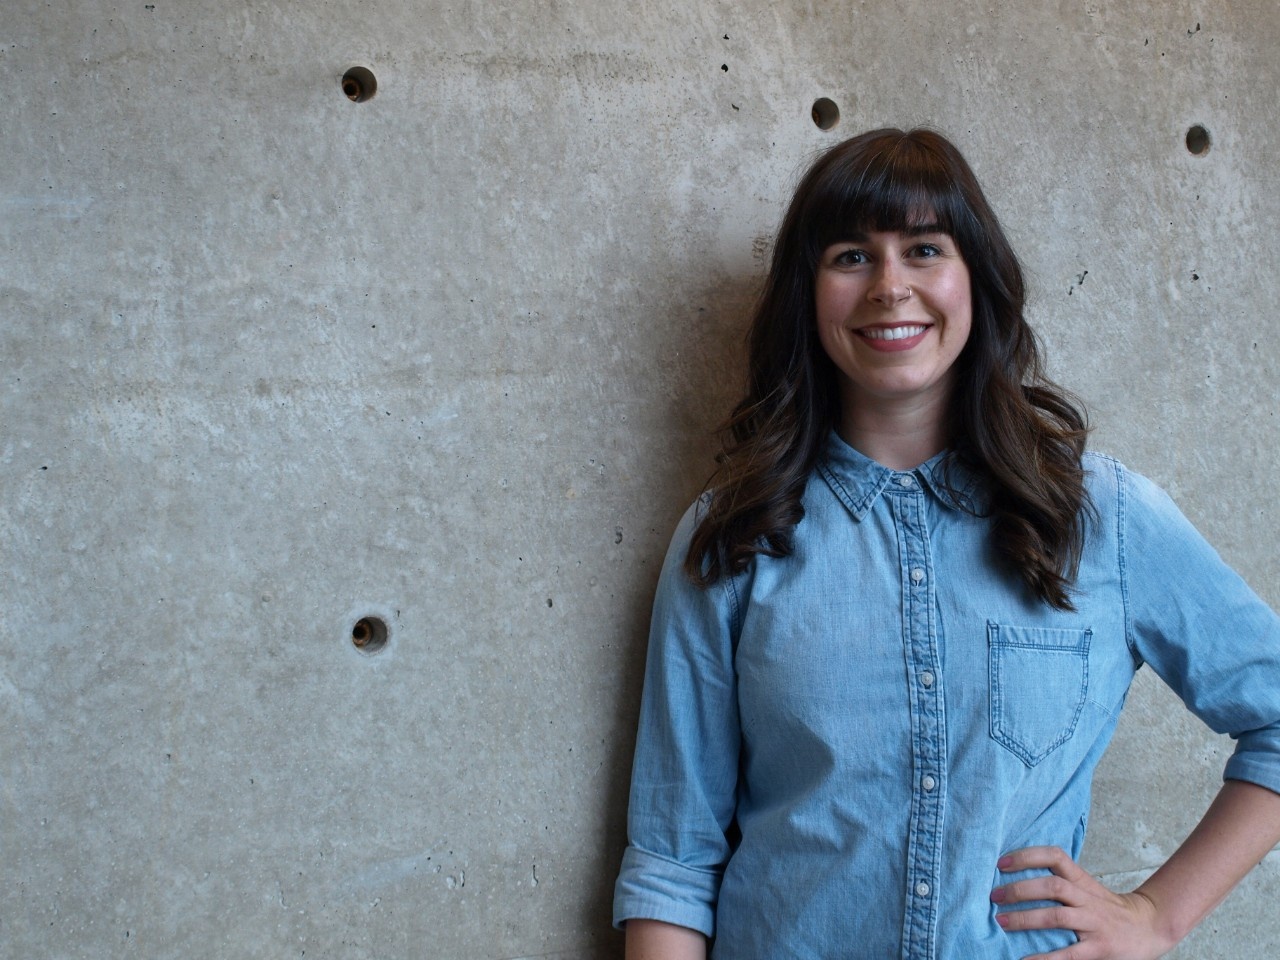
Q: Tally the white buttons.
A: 5